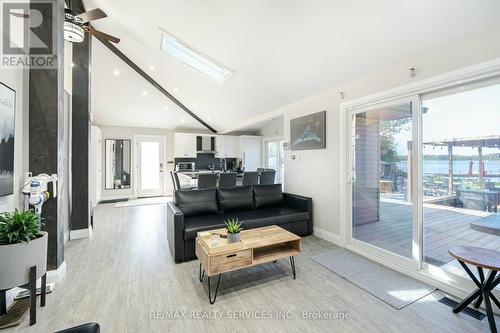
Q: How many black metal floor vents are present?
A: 1